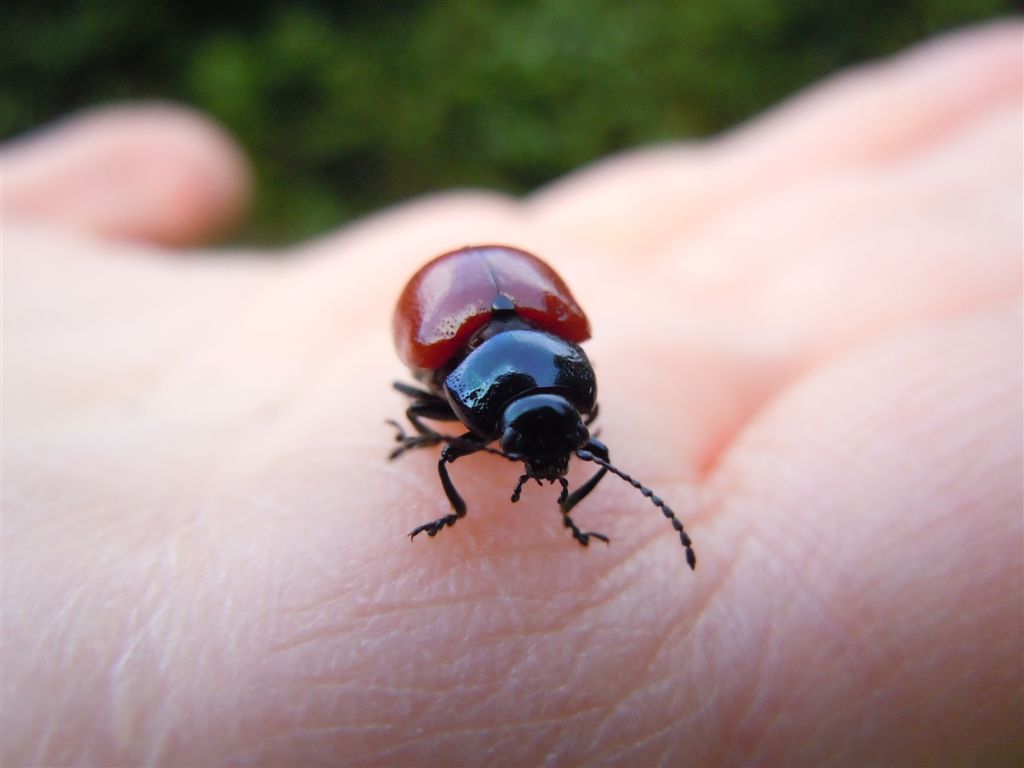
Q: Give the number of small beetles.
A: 1